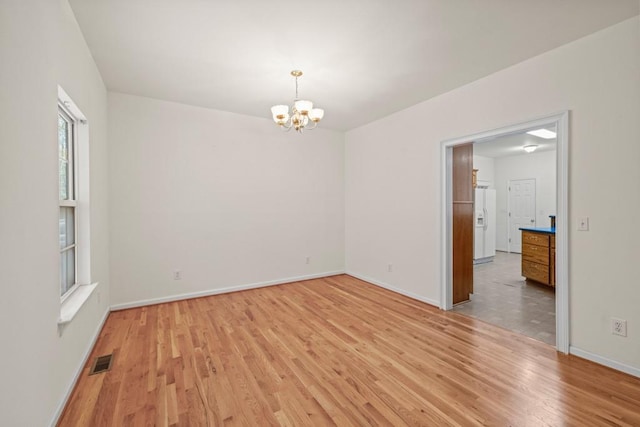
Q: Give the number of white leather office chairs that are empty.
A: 0